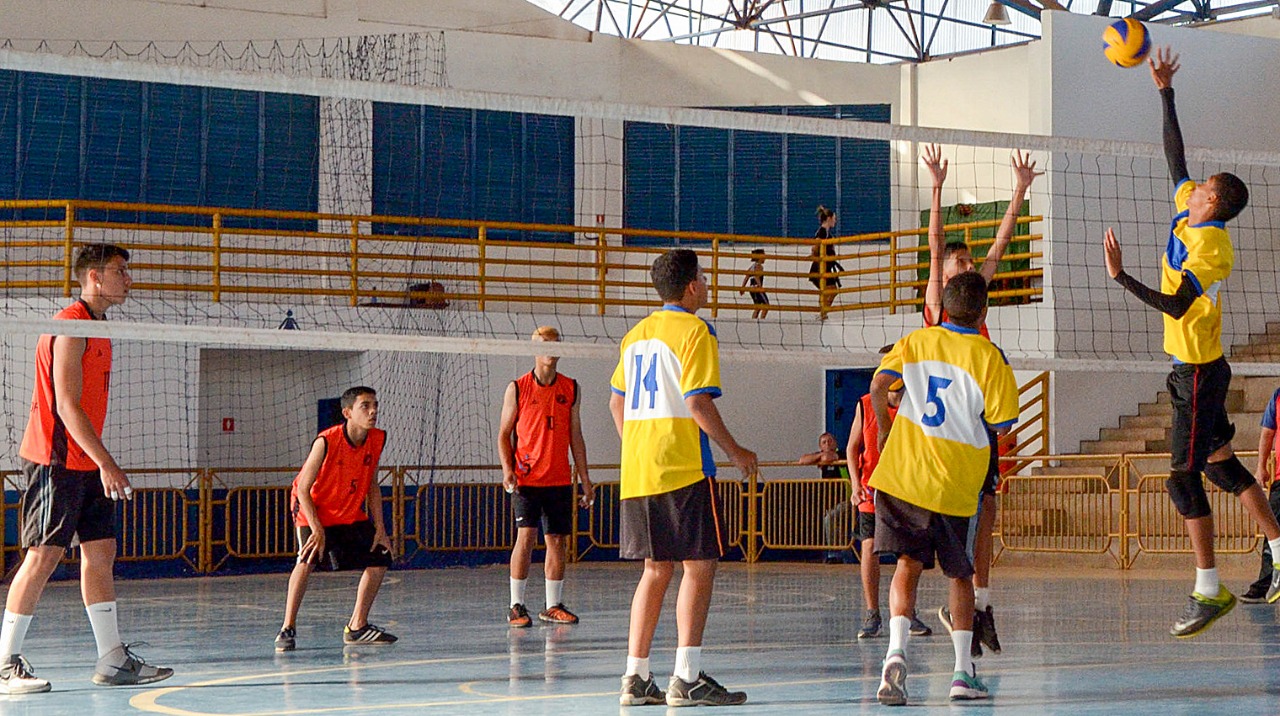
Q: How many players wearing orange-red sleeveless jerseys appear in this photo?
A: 5